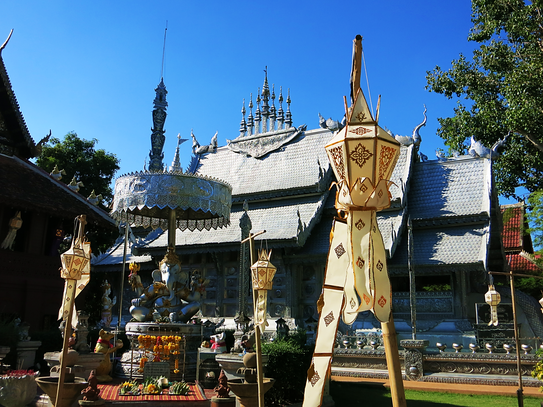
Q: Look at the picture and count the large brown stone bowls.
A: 2